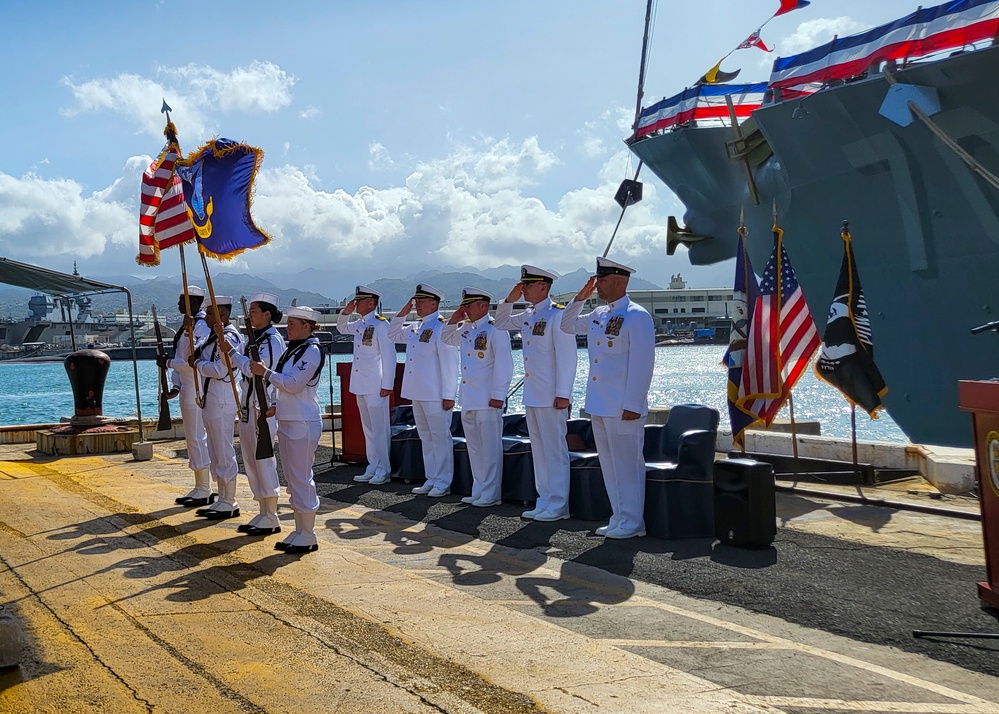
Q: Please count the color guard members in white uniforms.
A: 4